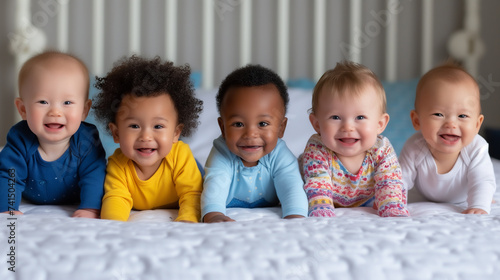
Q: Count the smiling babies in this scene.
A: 5